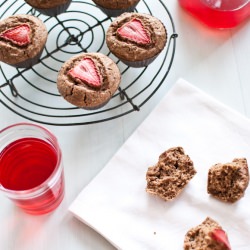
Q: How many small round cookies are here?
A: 5